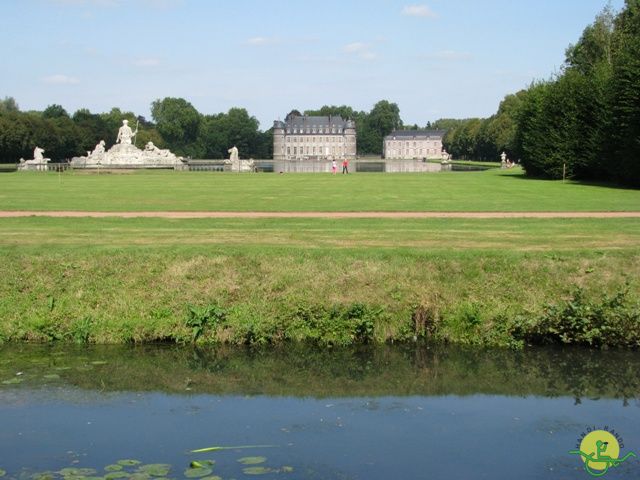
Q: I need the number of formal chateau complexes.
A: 1